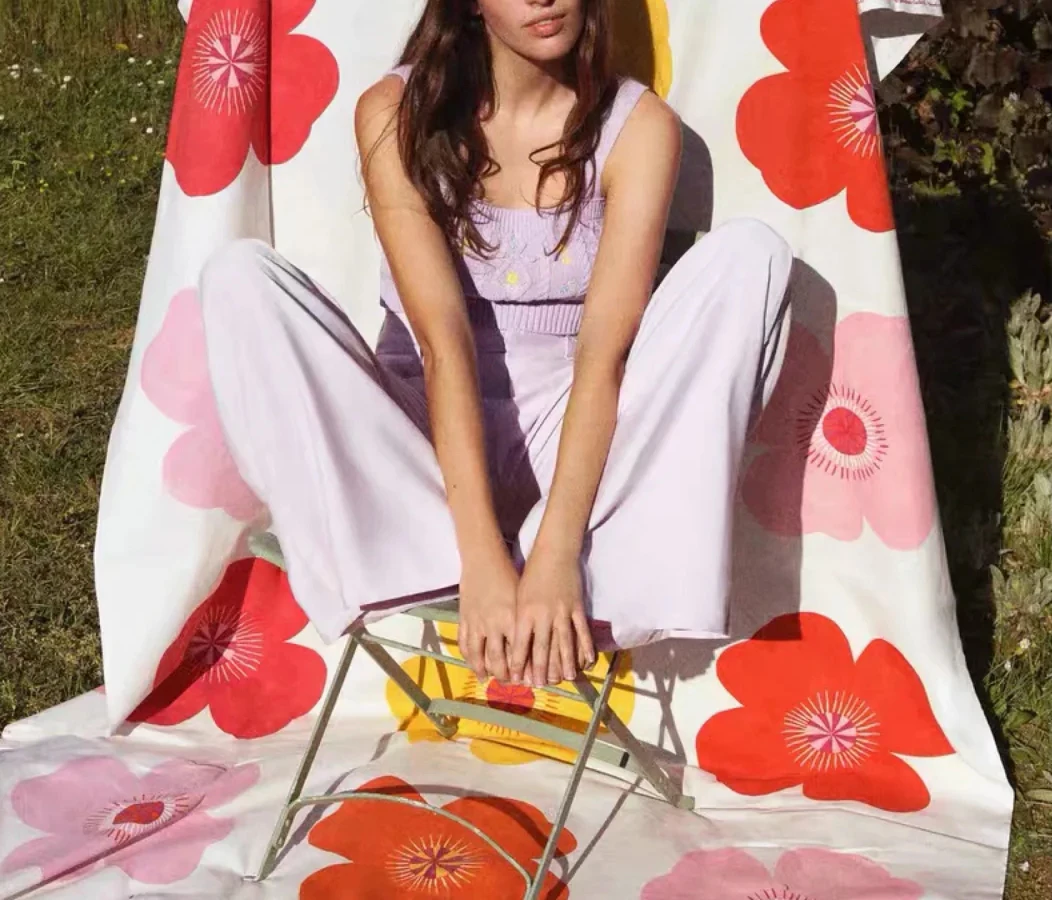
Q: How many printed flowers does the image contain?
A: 11